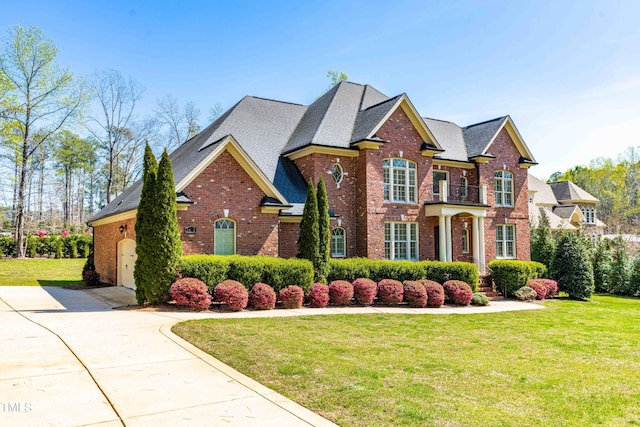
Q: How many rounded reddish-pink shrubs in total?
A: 13